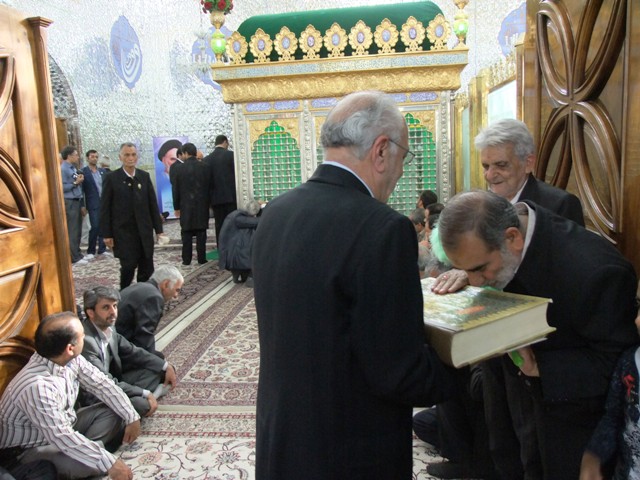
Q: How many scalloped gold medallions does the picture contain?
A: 9